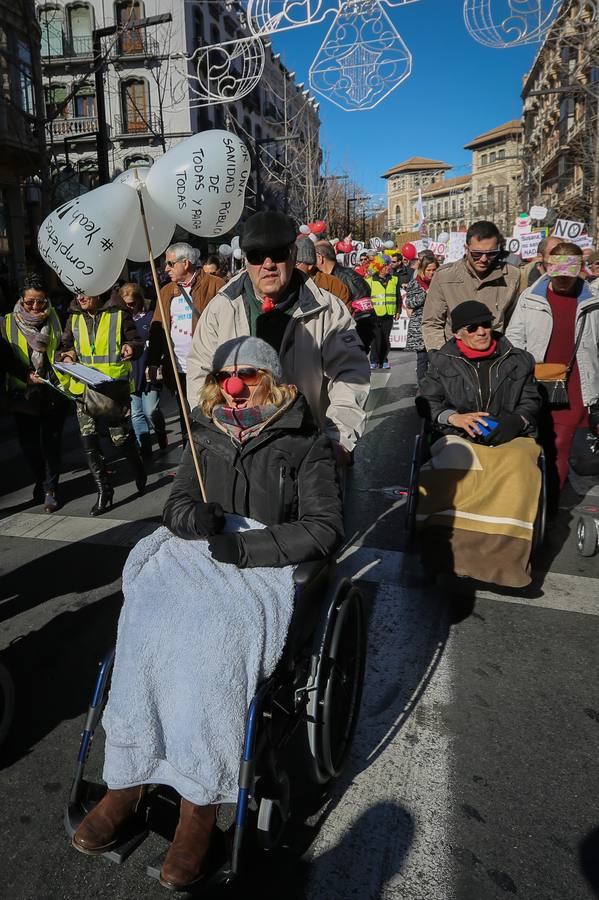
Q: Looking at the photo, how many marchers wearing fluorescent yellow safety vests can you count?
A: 3